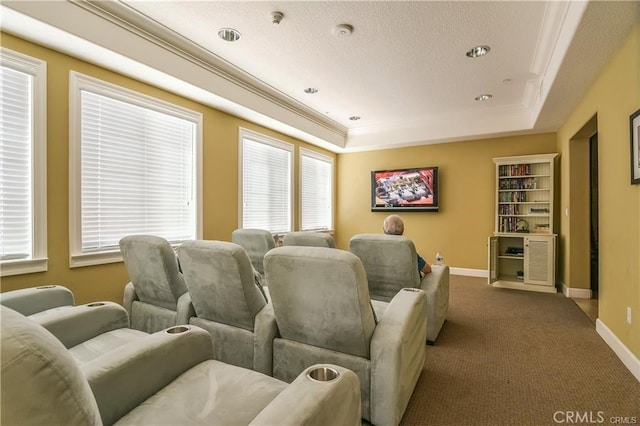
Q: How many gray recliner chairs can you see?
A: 9